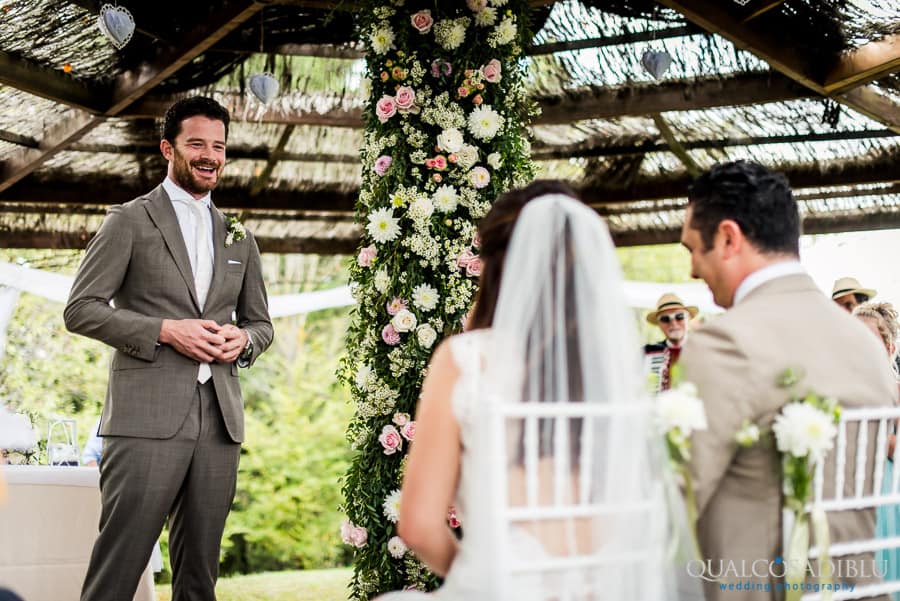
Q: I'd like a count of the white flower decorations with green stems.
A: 2